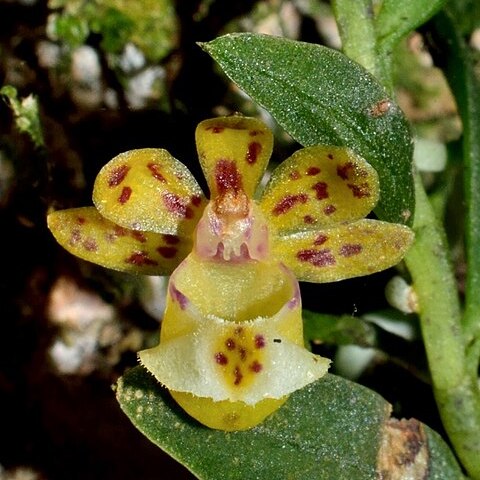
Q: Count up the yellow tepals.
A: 5